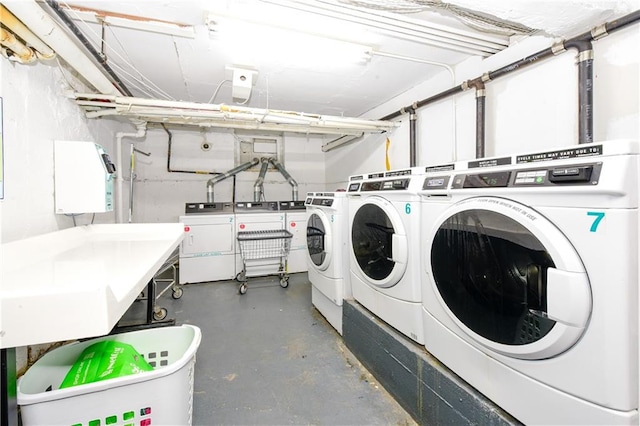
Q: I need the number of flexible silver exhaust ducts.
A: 3